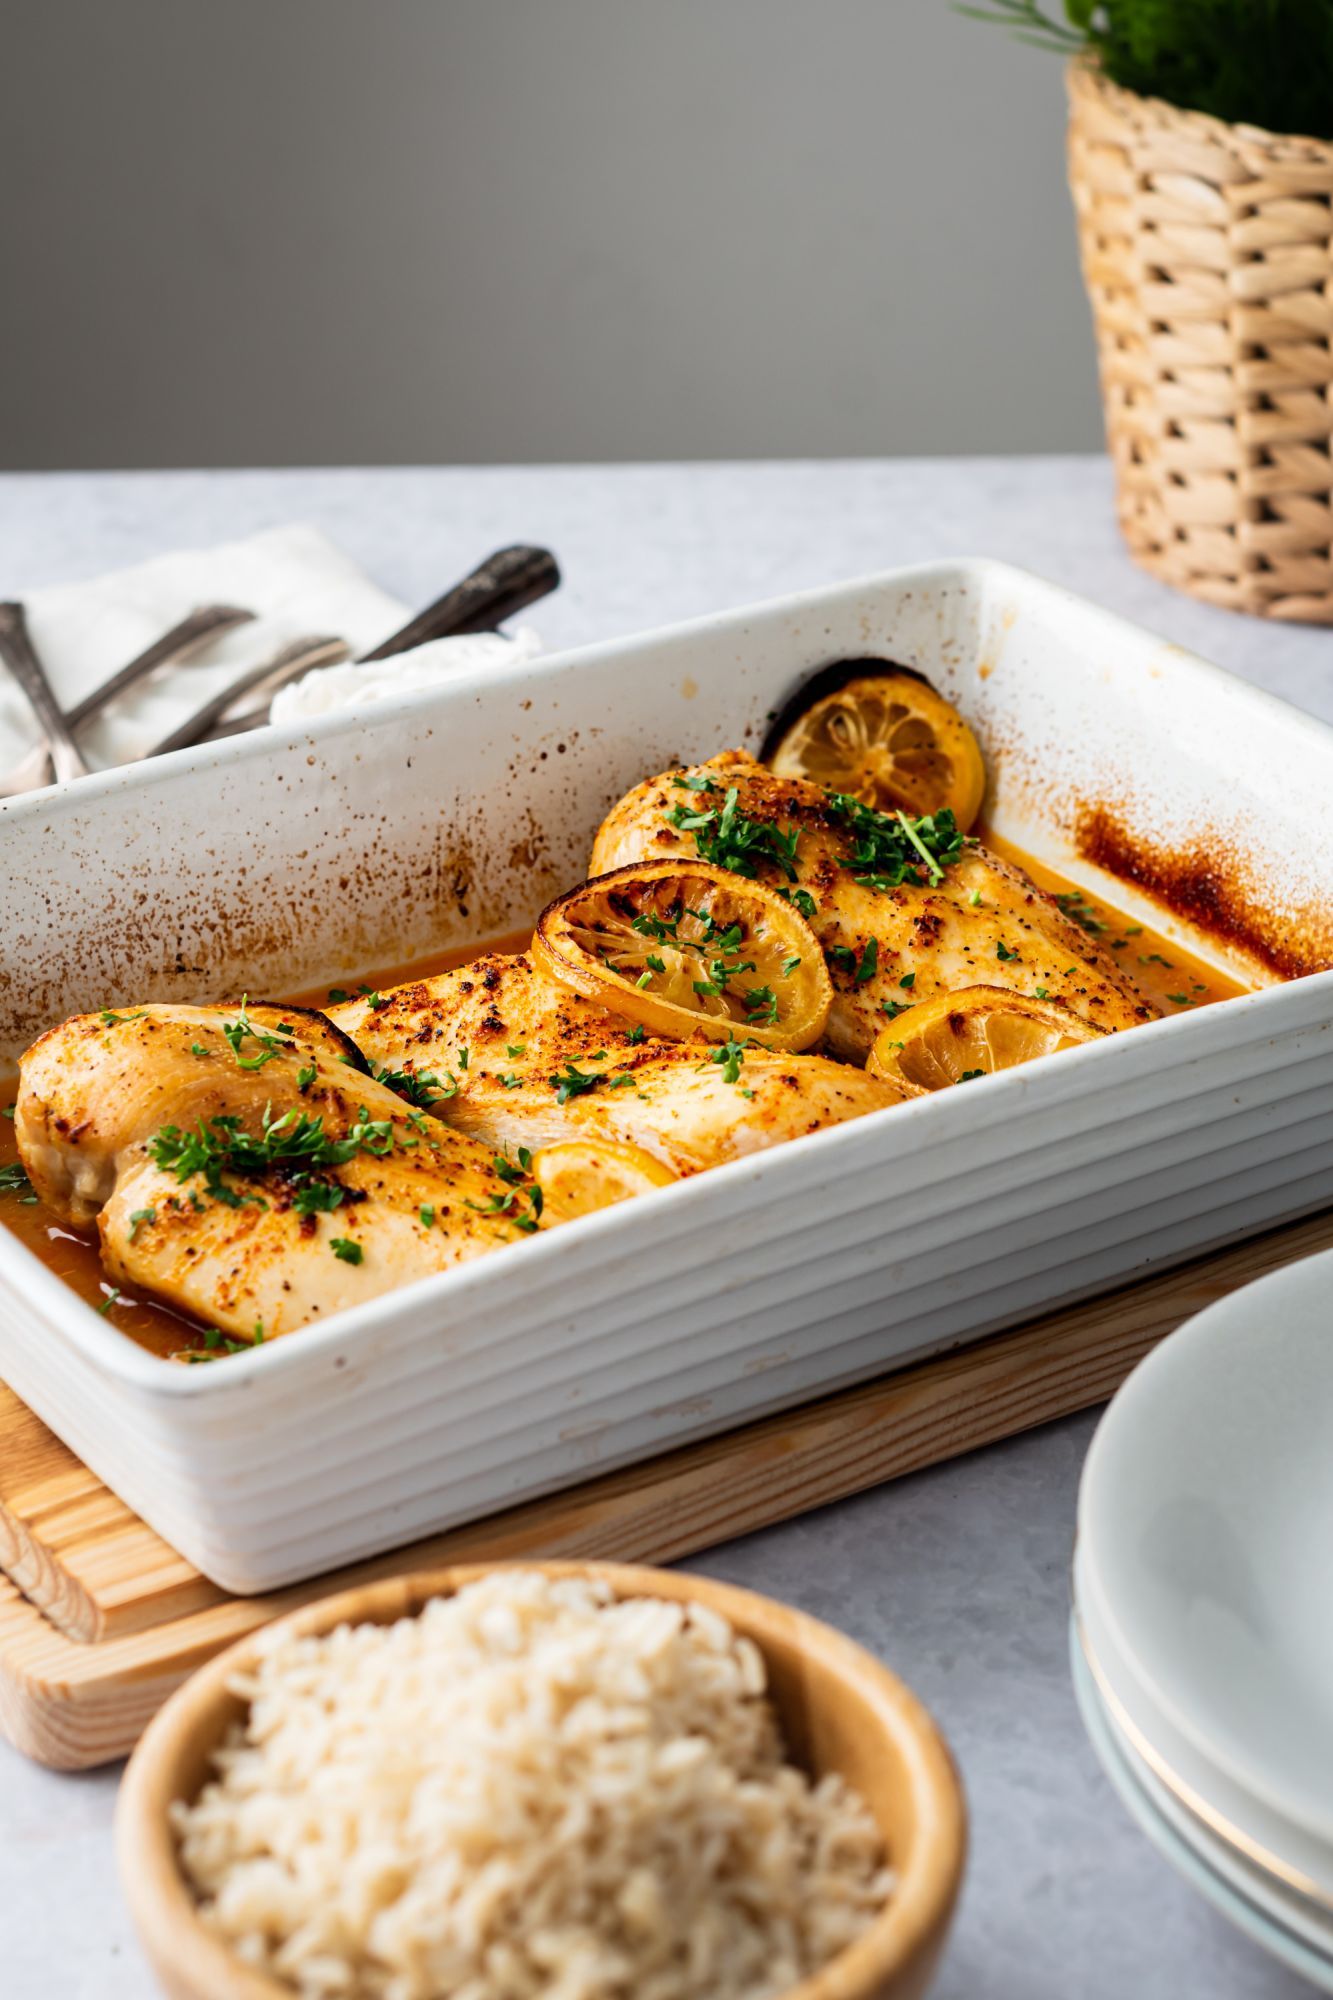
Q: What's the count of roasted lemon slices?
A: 5